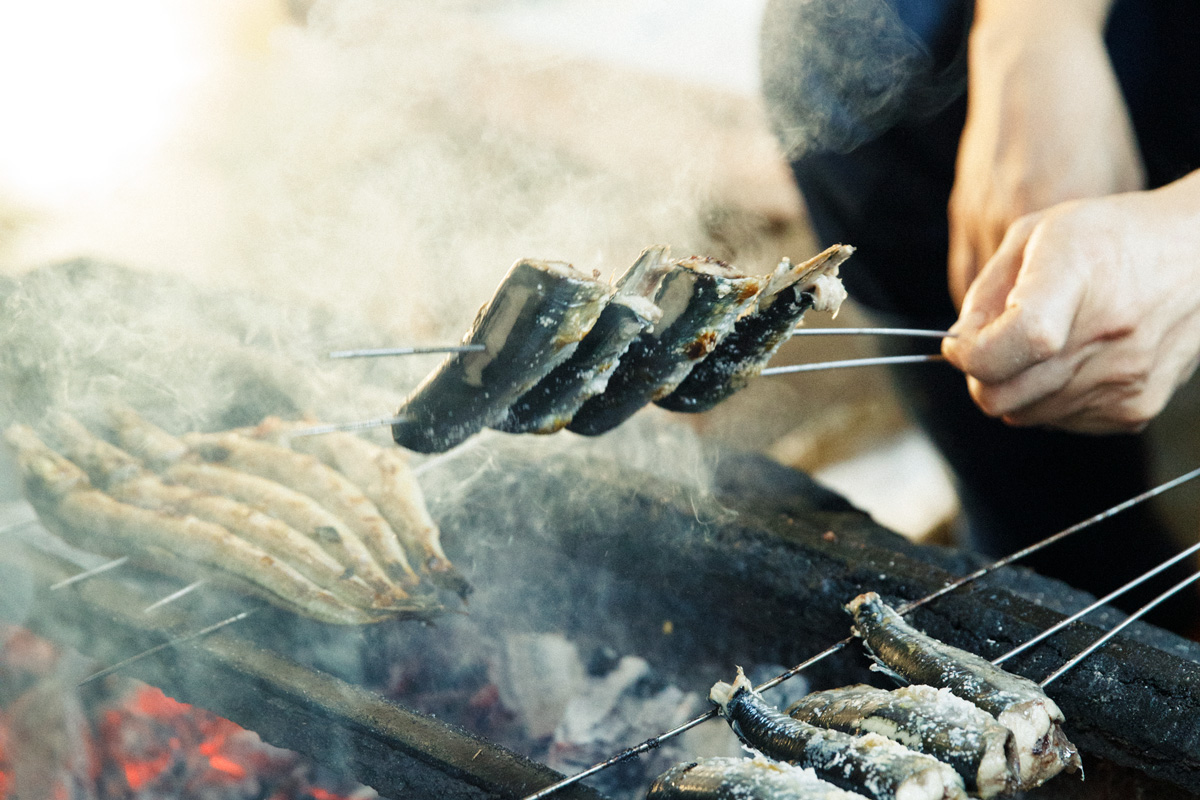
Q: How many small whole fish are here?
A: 5